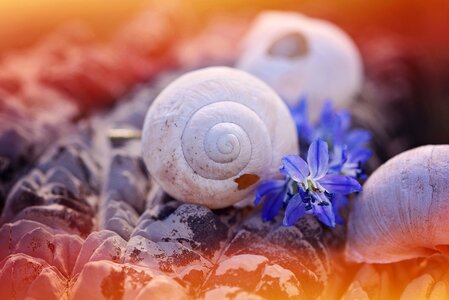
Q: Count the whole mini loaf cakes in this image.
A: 0